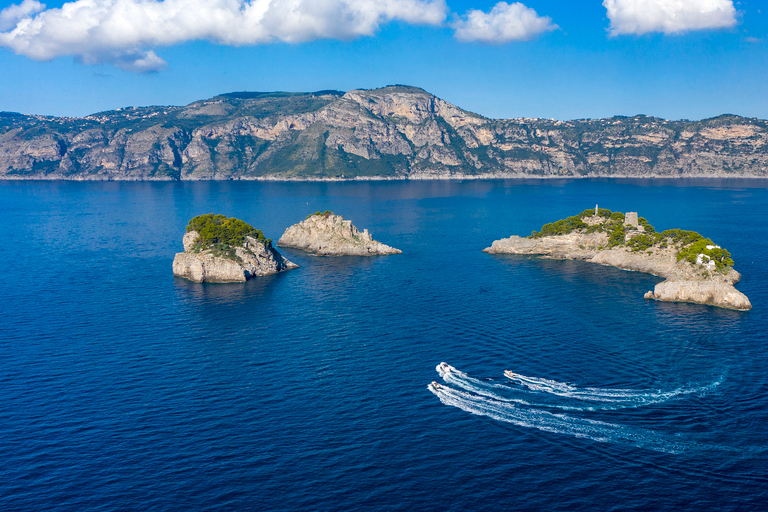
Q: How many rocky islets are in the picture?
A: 3